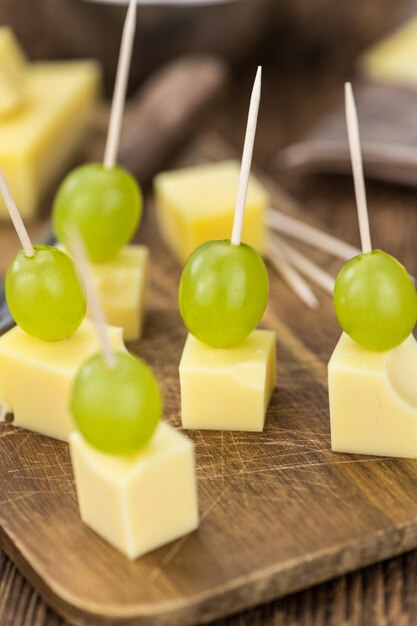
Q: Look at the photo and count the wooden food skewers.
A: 8